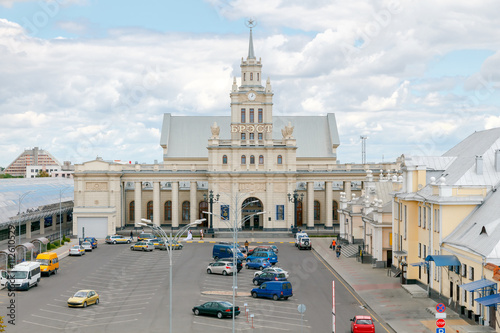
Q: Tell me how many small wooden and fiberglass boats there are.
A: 0